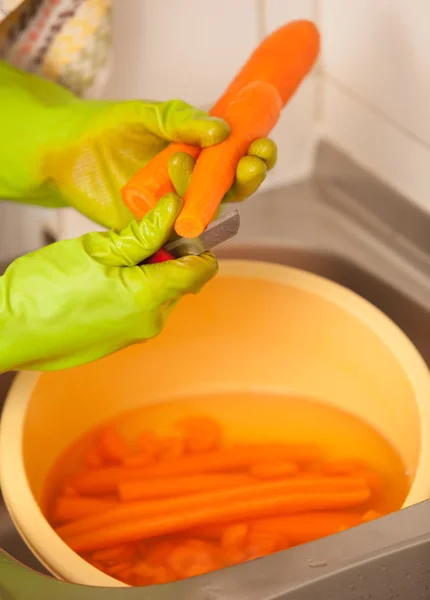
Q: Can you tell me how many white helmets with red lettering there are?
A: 0